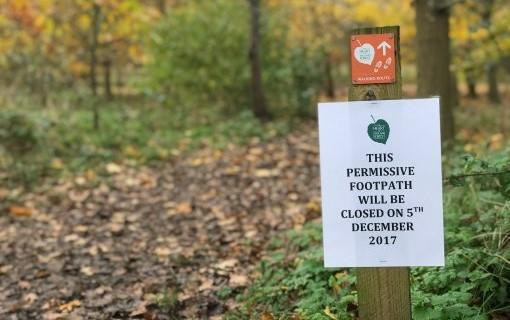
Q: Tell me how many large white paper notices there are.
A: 1